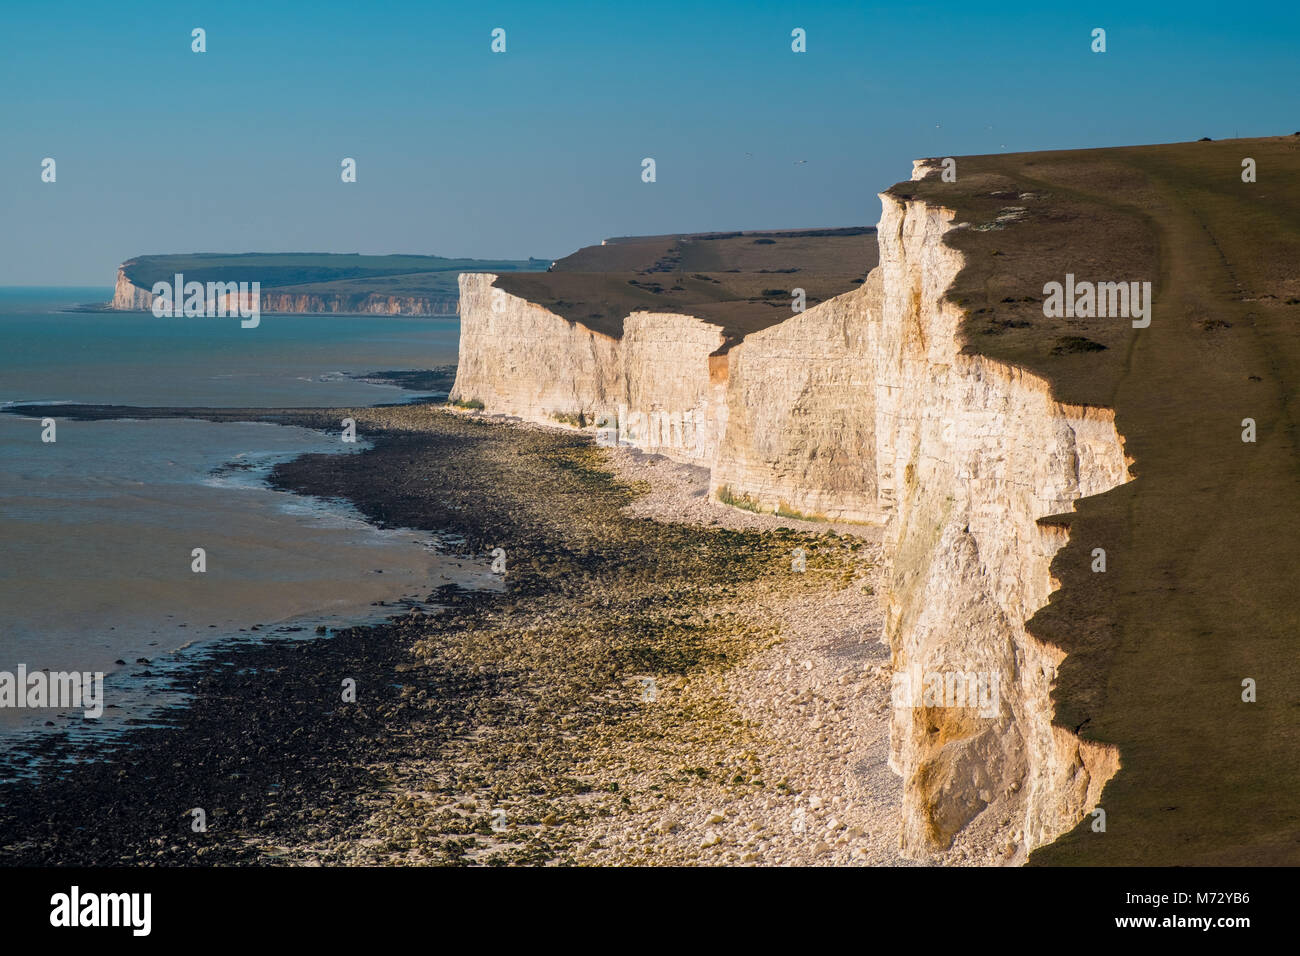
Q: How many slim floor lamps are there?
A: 0